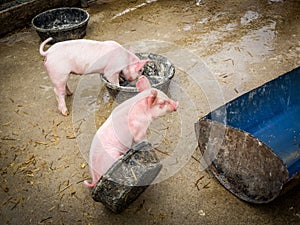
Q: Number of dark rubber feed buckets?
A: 3